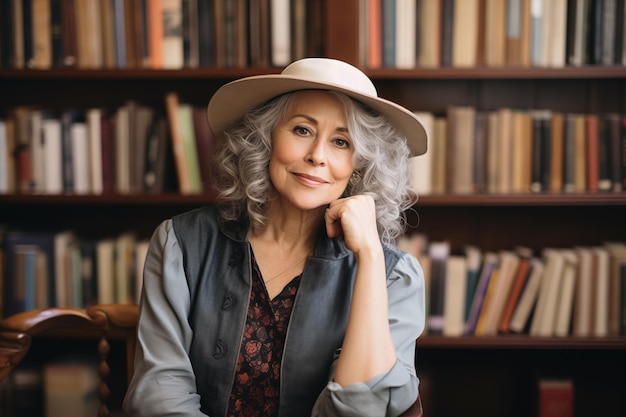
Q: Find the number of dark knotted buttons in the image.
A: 3